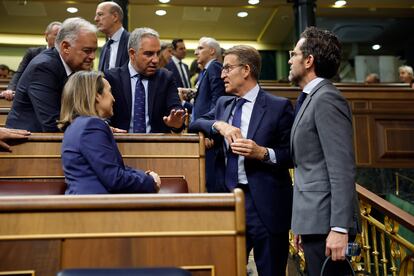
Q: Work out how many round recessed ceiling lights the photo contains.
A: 7